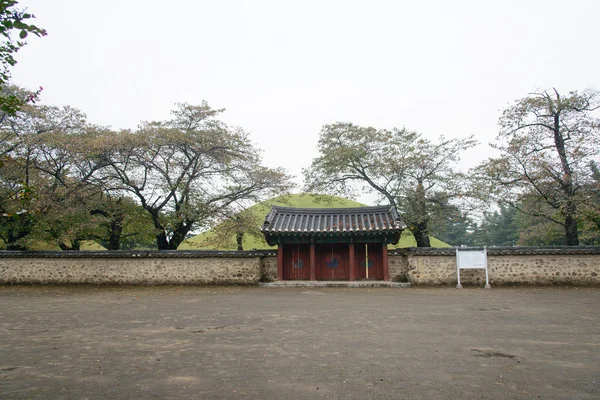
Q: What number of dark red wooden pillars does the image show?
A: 4